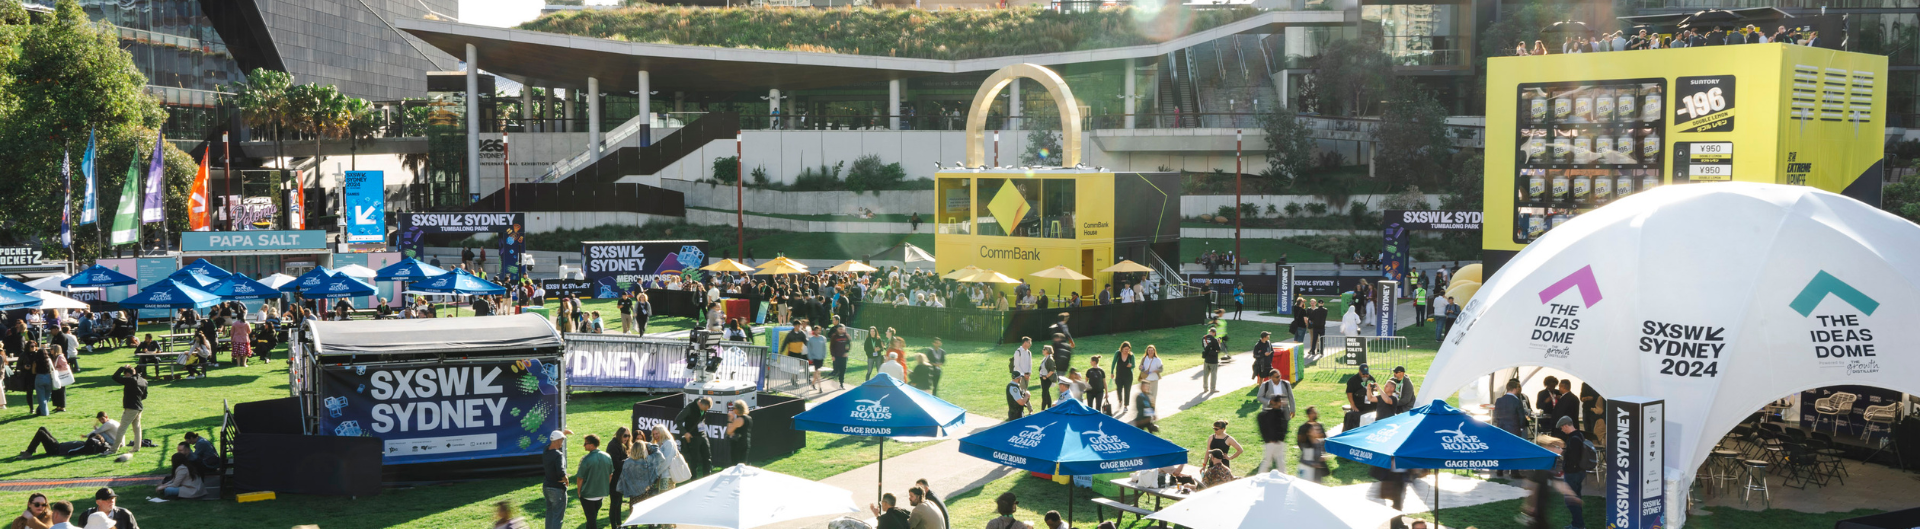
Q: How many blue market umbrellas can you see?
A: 14